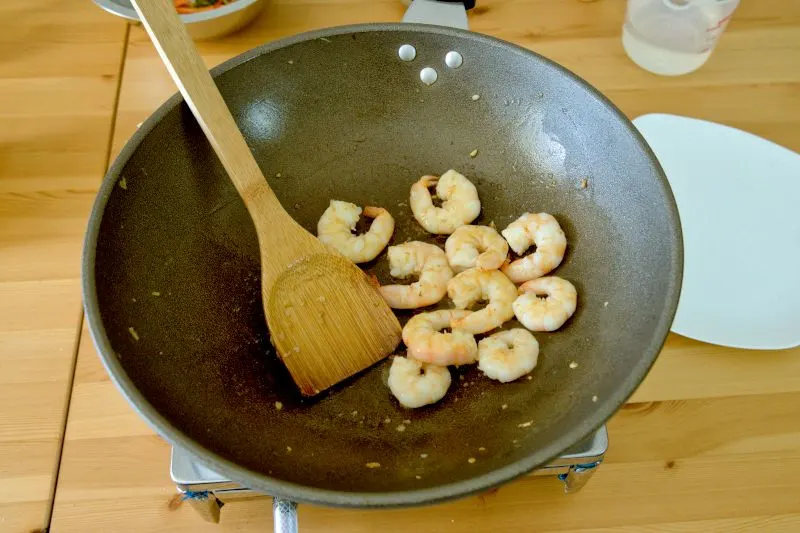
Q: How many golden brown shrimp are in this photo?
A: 10